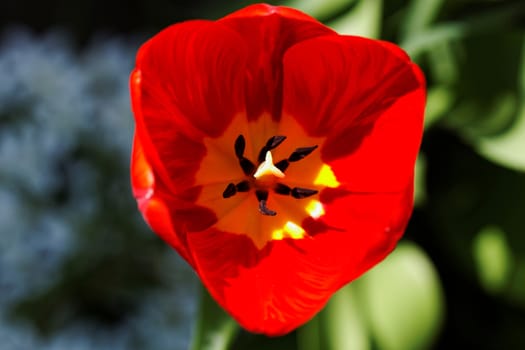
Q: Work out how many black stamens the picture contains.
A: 6